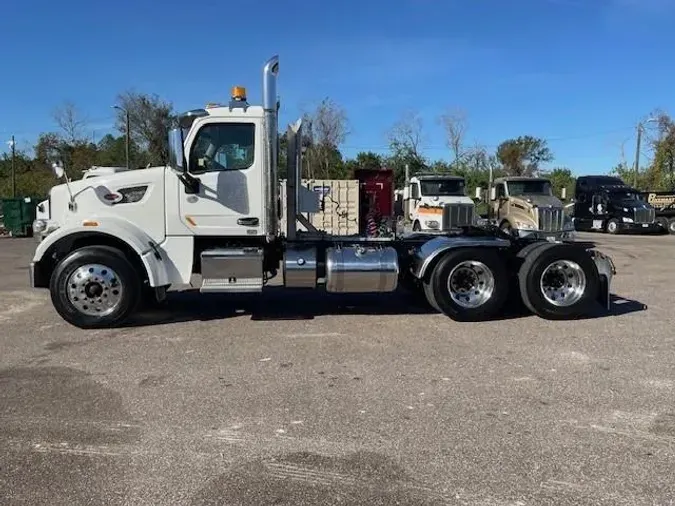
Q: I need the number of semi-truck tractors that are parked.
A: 4